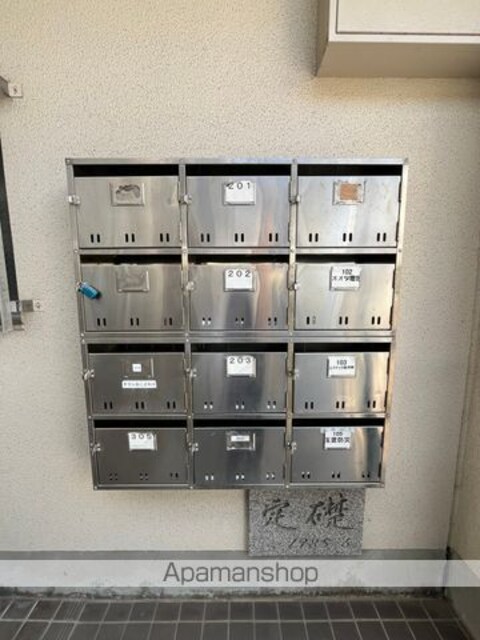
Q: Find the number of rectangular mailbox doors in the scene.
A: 12